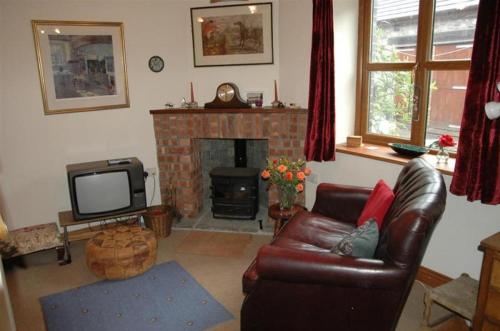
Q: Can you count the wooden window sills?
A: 1